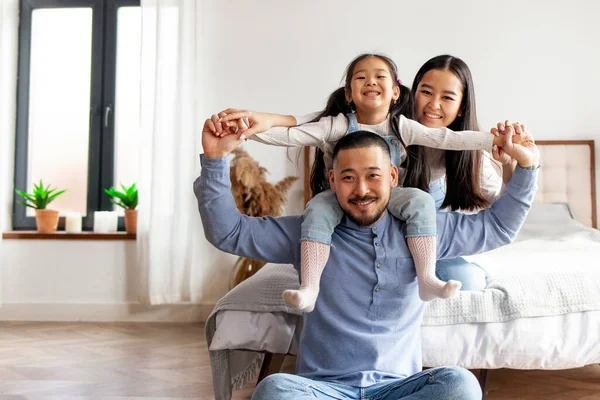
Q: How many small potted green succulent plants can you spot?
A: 2